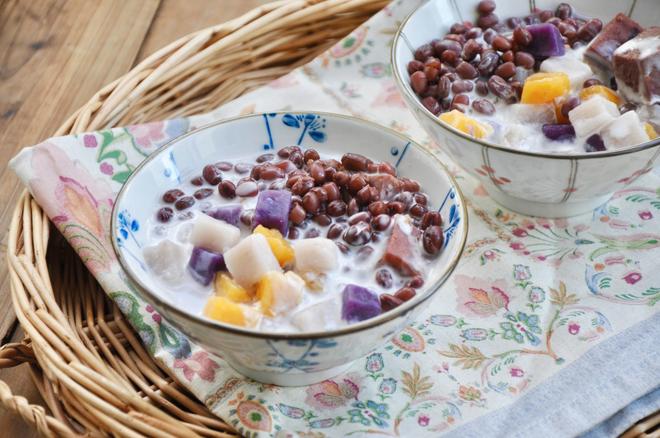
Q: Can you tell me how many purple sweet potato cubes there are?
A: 7